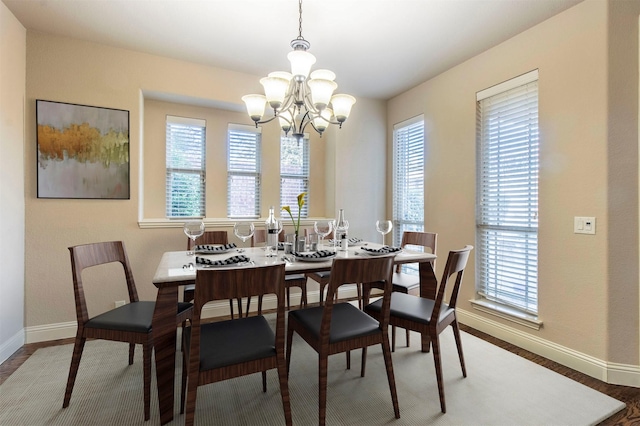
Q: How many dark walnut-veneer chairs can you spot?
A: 8